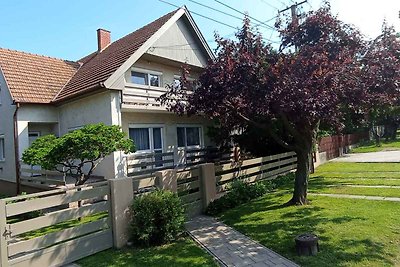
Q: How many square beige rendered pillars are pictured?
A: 3